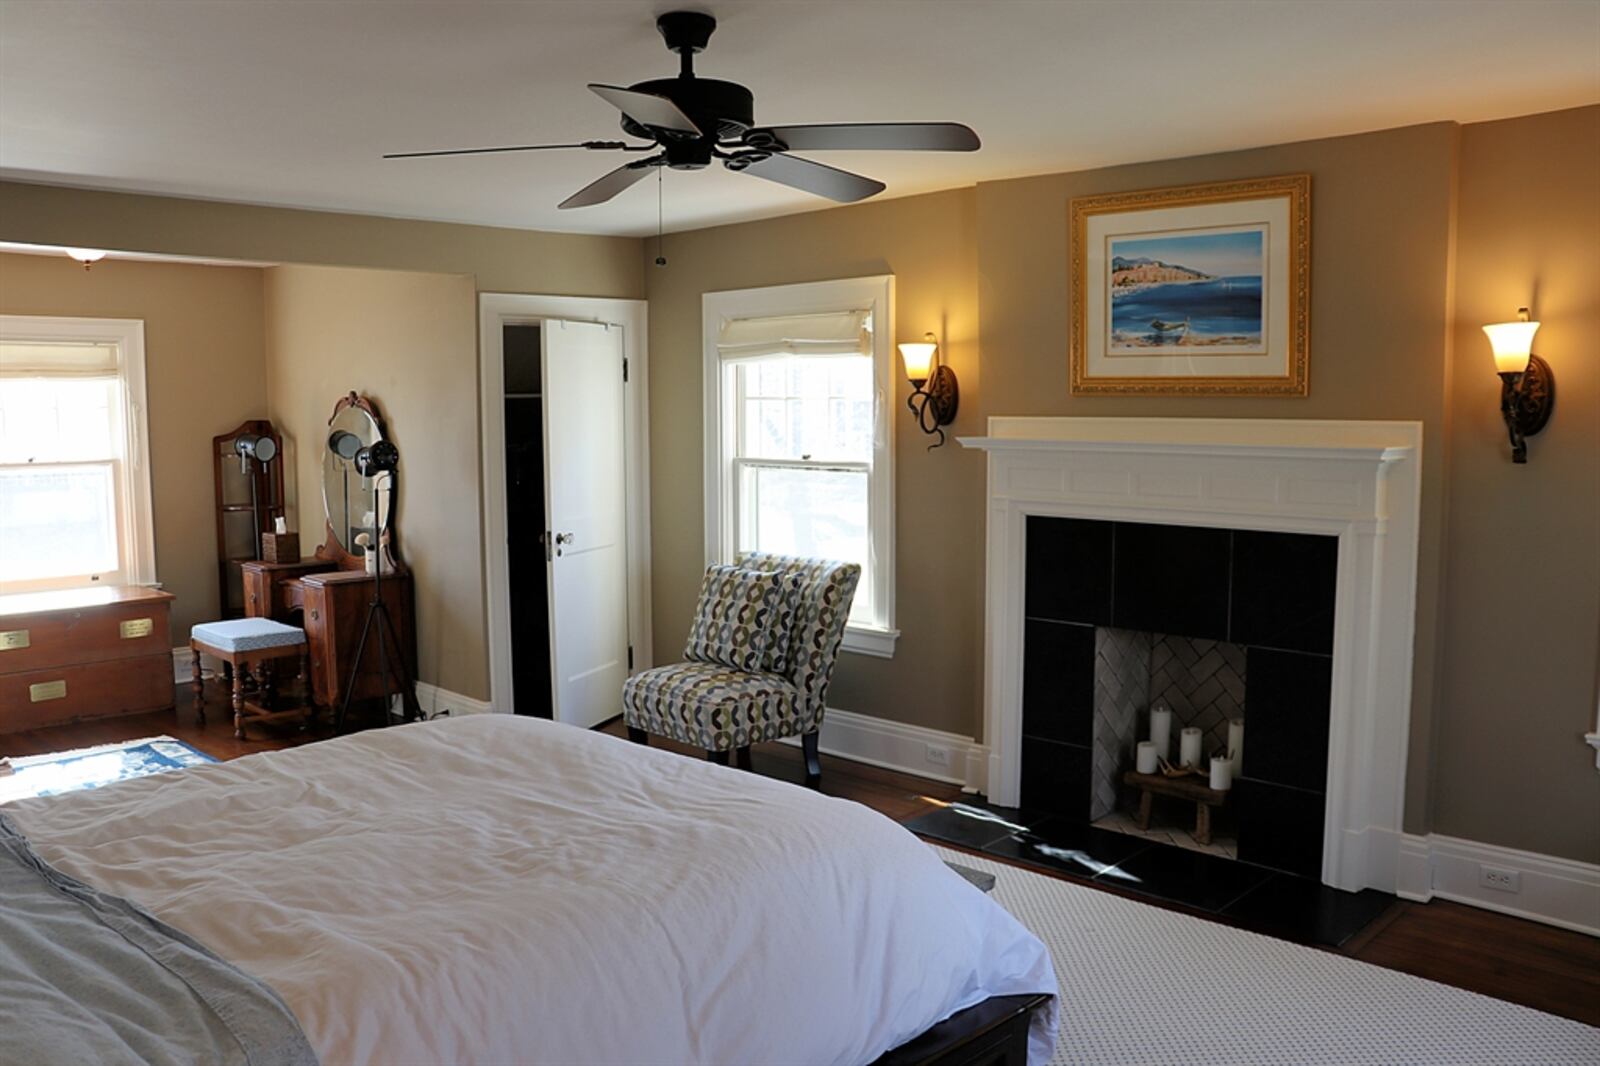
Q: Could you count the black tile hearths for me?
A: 1